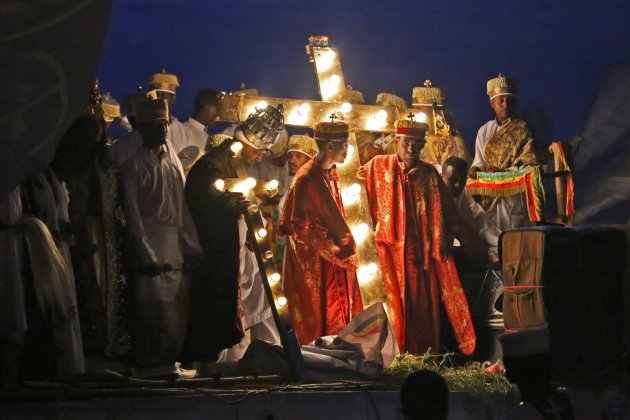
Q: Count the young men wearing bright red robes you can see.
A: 2